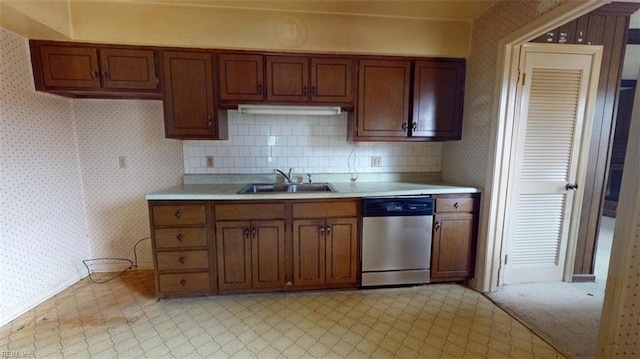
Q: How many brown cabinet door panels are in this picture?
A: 13